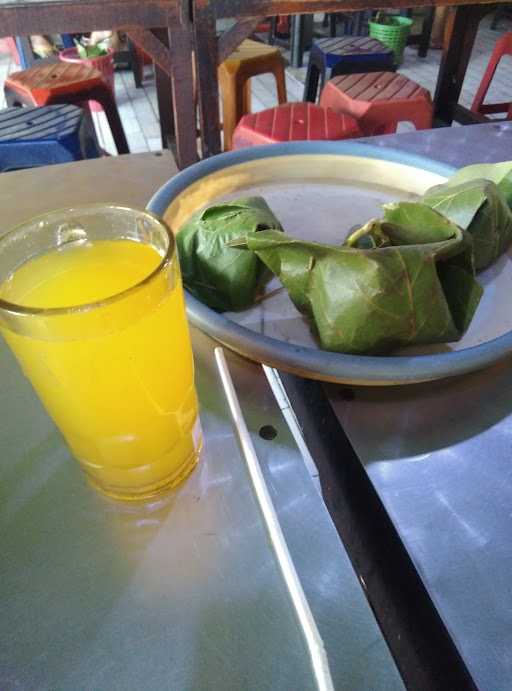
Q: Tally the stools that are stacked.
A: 0